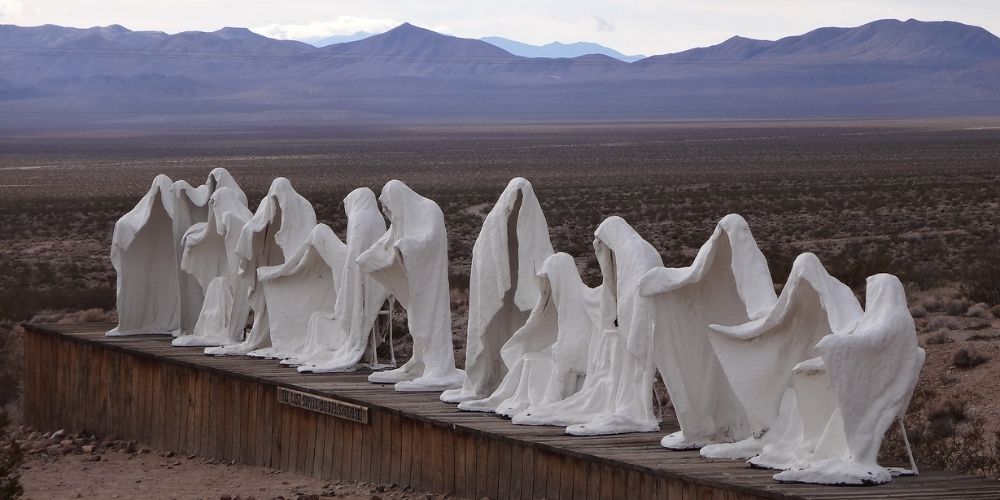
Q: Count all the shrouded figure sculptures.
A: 13